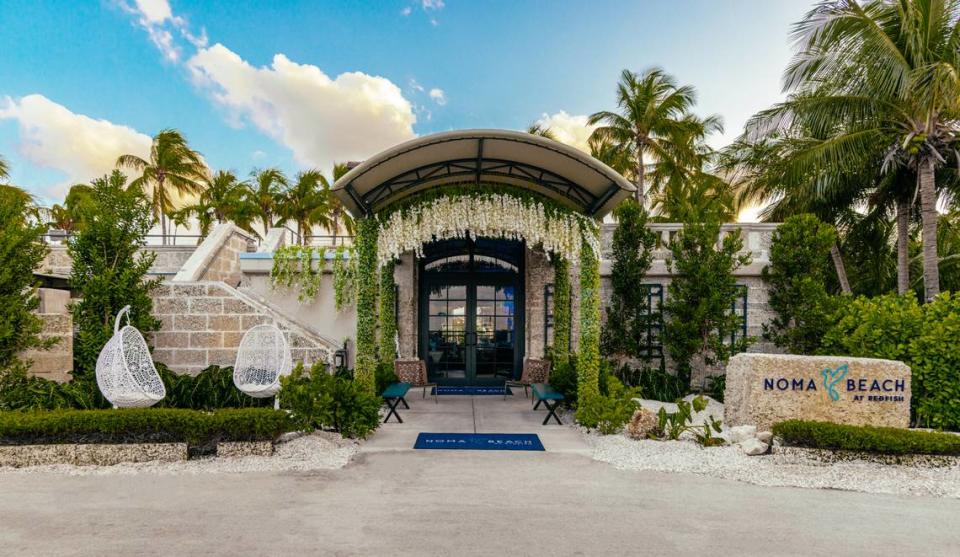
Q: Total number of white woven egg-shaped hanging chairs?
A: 2